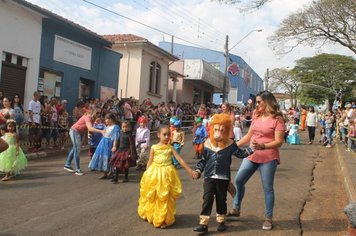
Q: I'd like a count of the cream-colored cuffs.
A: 2